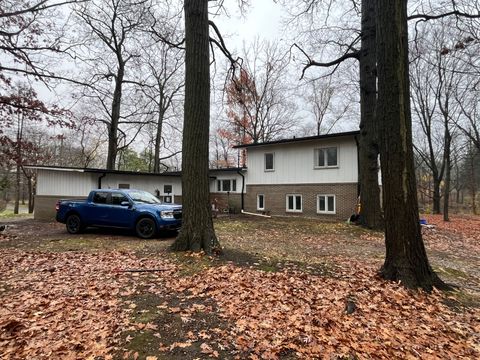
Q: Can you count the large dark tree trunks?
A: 3